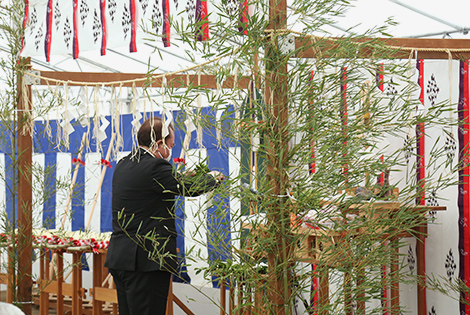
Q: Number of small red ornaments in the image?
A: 3